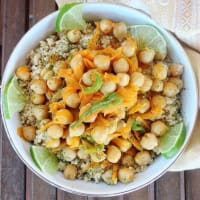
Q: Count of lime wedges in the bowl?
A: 5